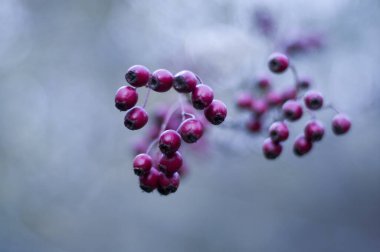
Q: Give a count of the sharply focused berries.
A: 13